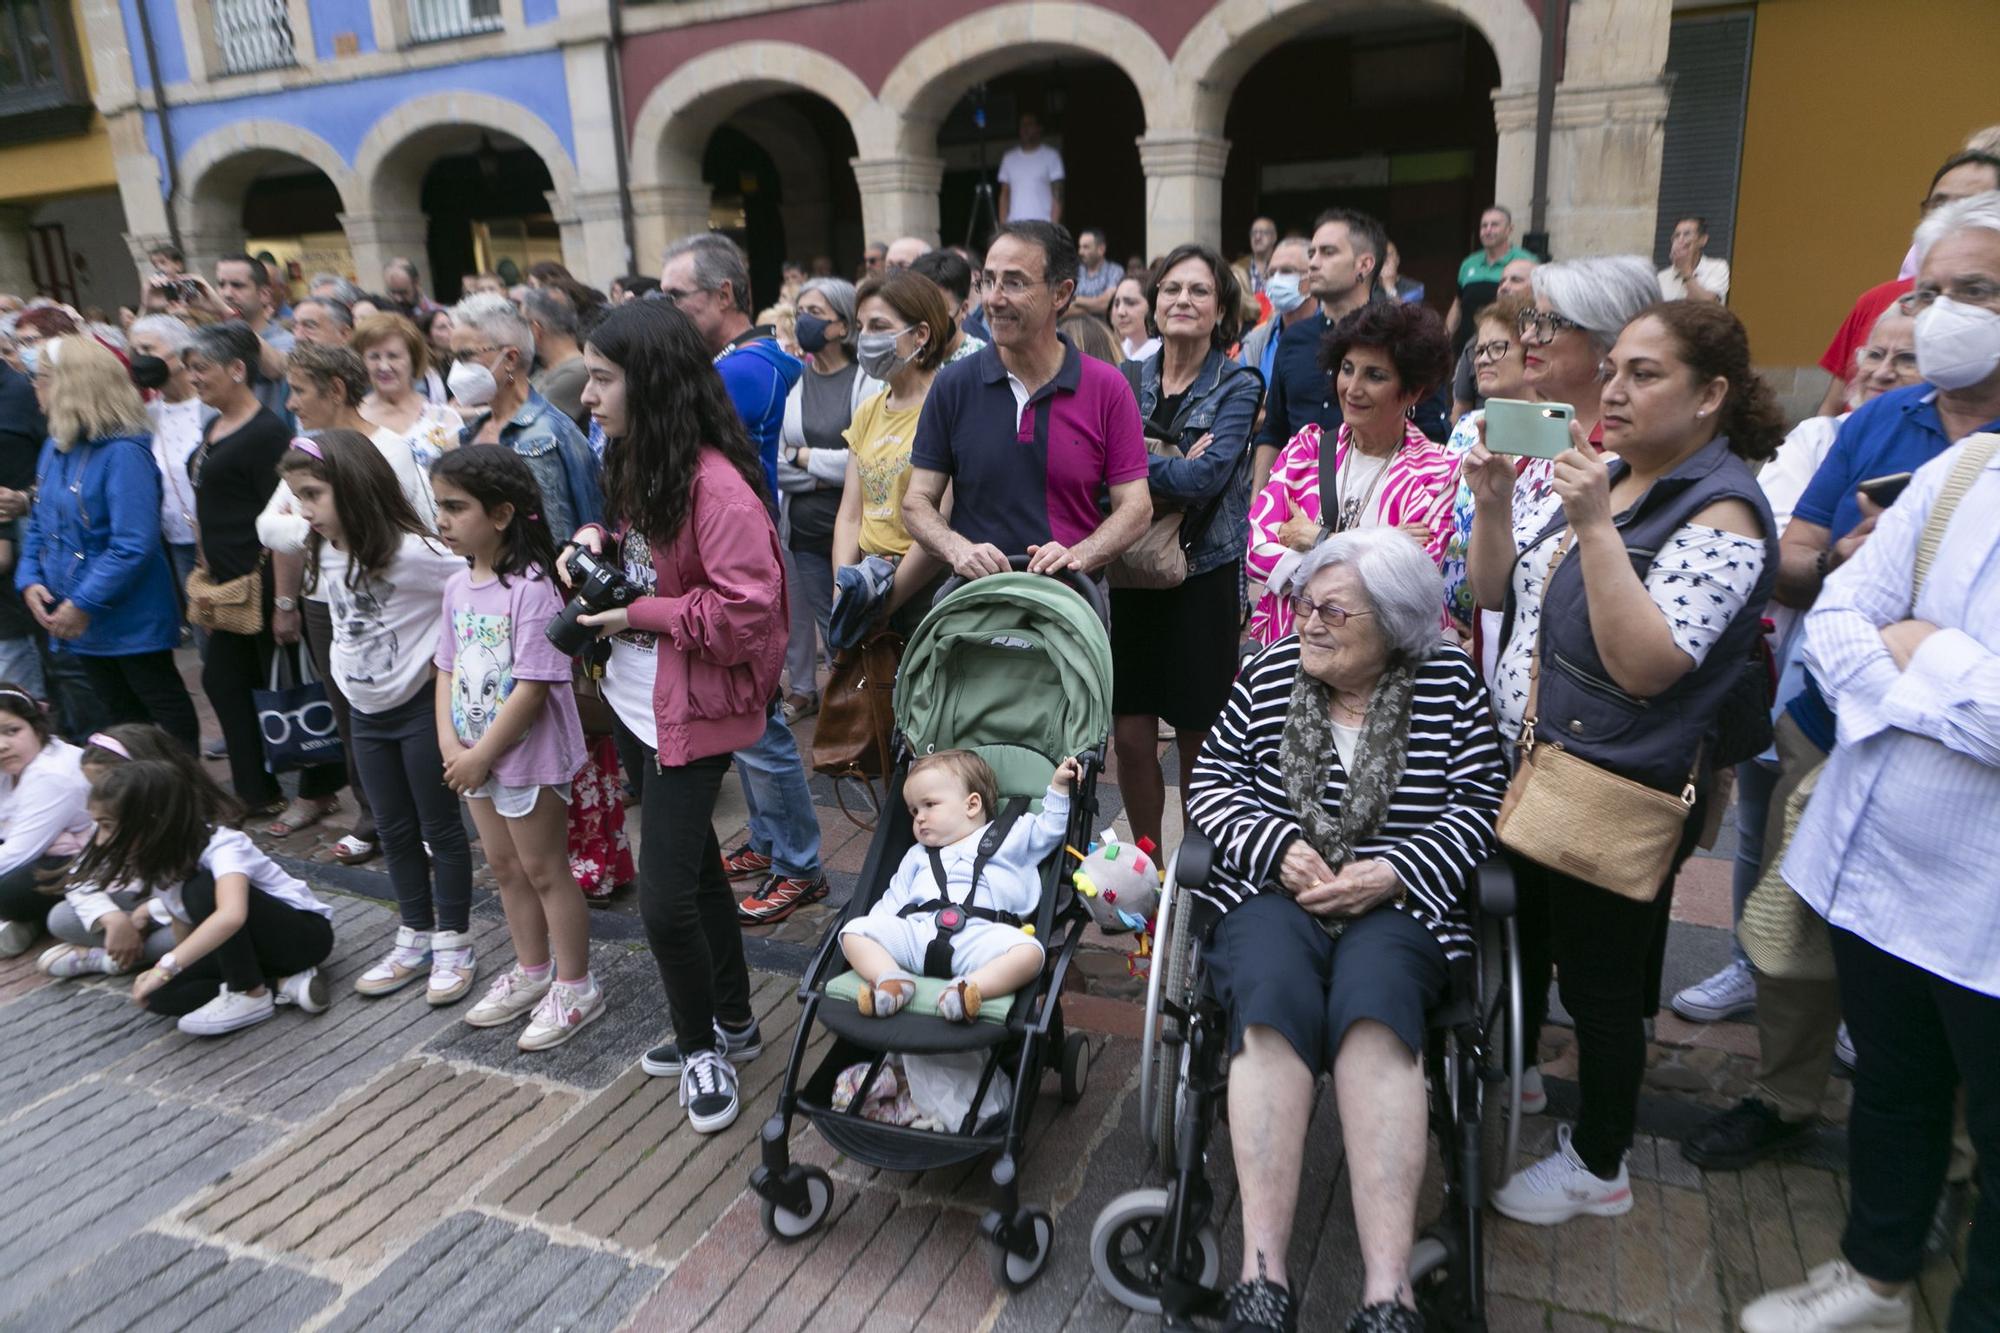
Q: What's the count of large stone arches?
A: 5